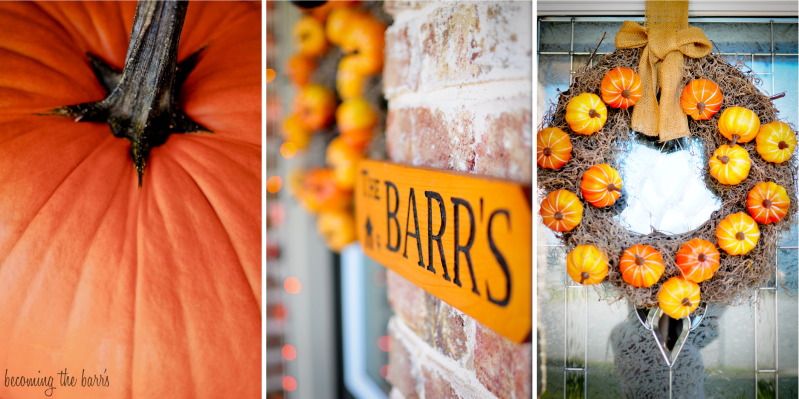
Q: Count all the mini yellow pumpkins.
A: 7